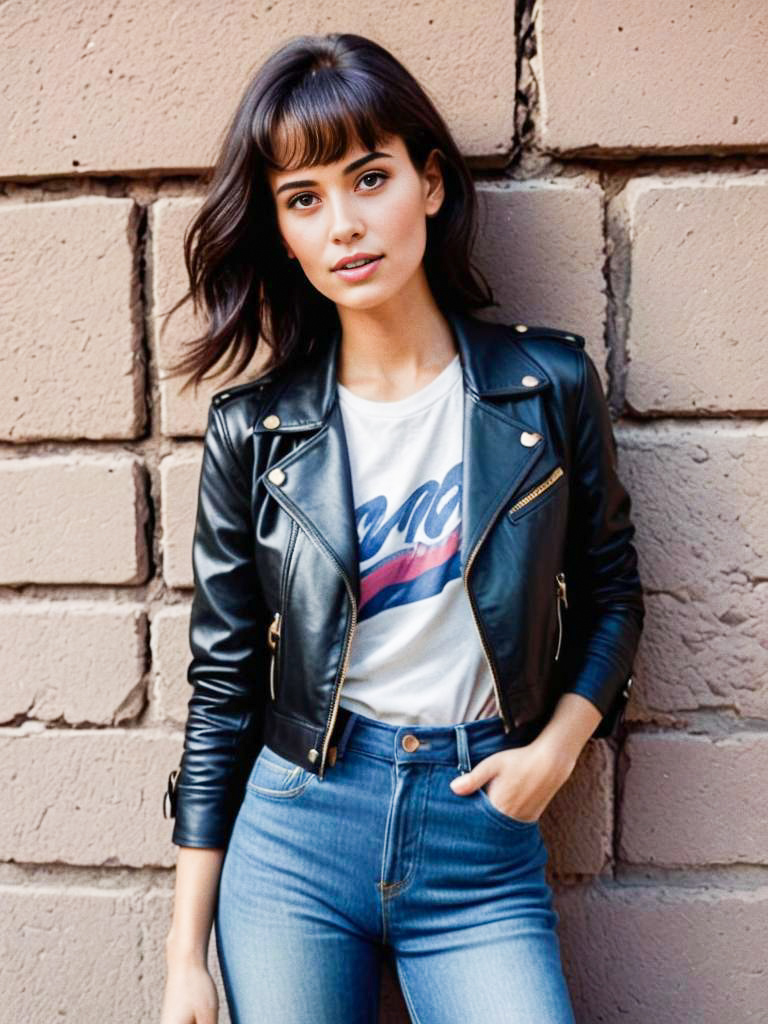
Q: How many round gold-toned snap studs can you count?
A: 6